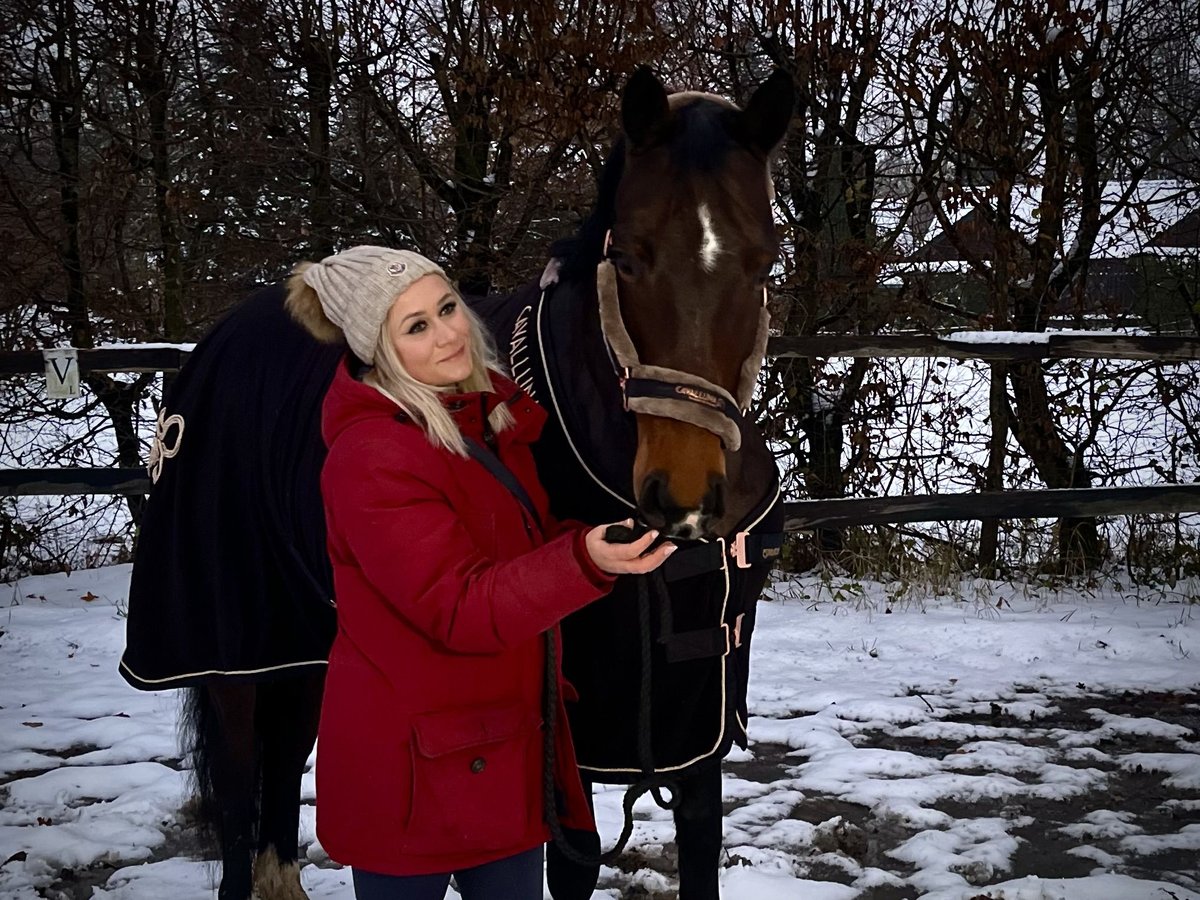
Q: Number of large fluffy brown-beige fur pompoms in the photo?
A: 1